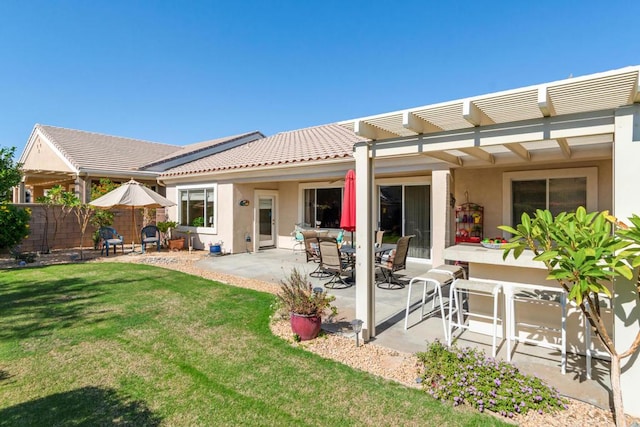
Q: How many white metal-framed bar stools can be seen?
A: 5